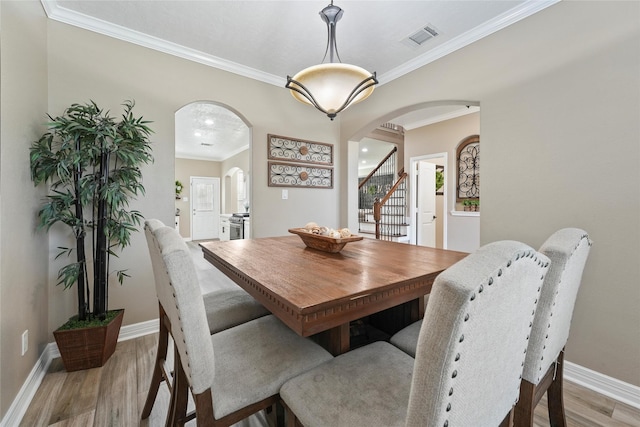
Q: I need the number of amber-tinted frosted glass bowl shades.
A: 1